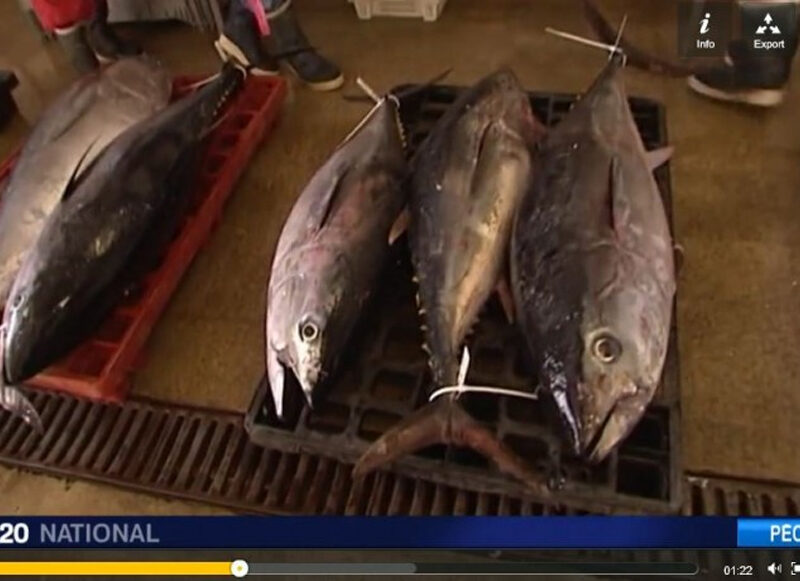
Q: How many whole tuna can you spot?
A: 5